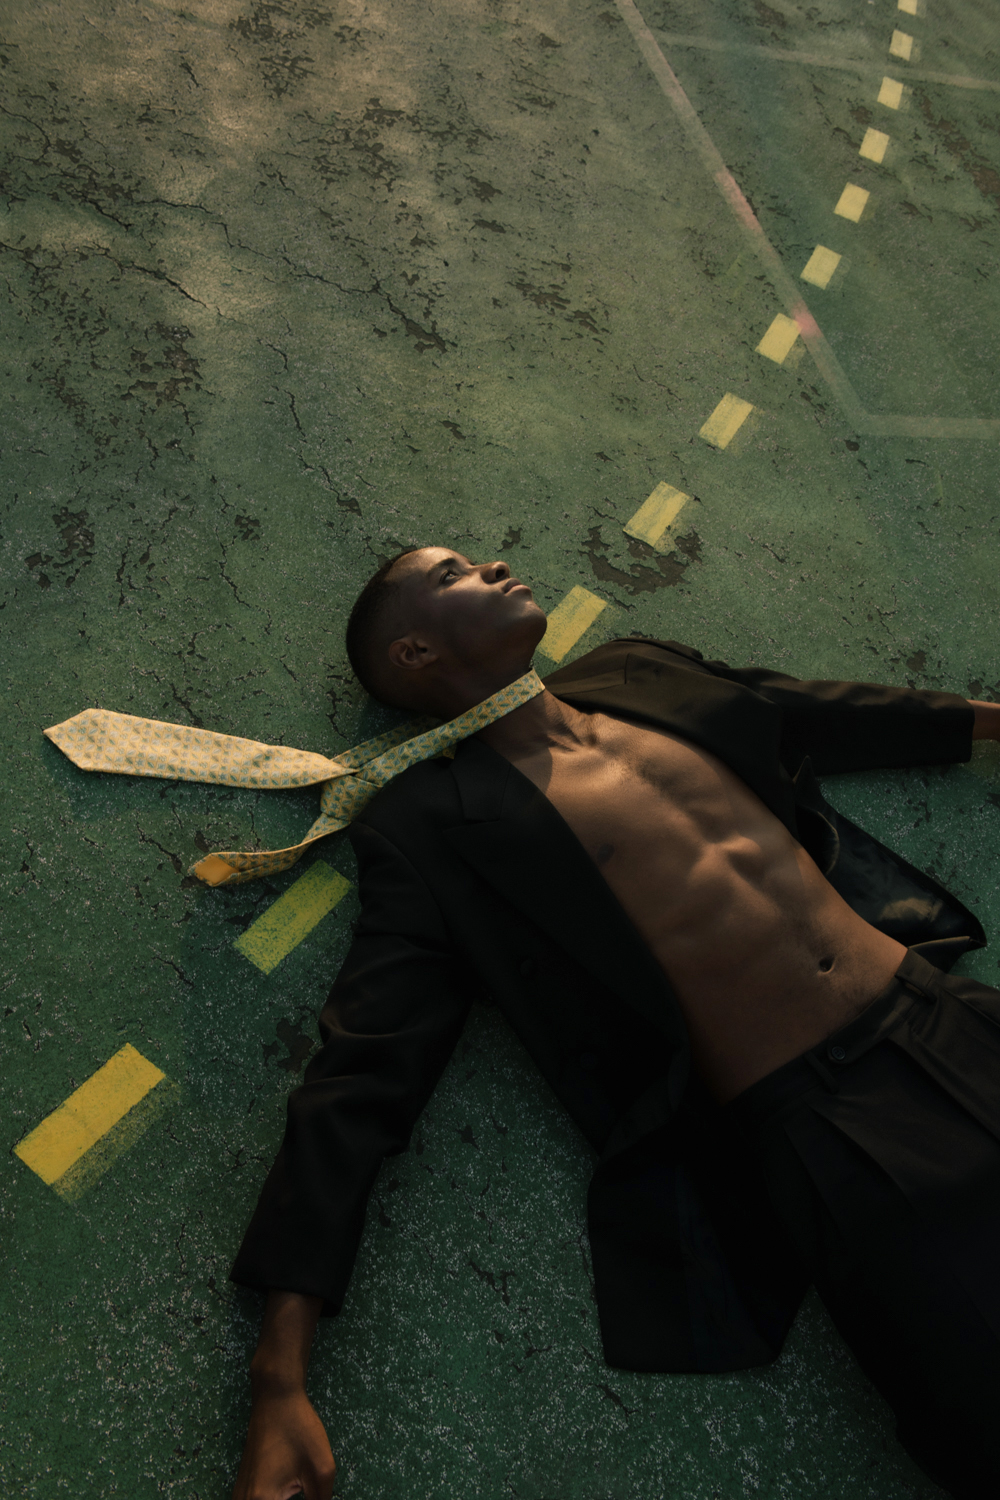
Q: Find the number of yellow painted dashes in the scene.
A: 12